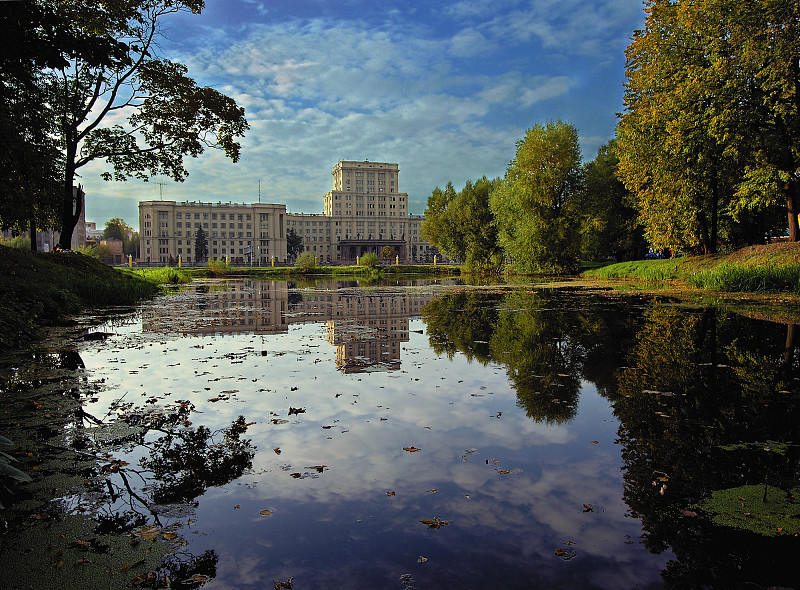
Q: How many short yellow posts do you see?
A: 8